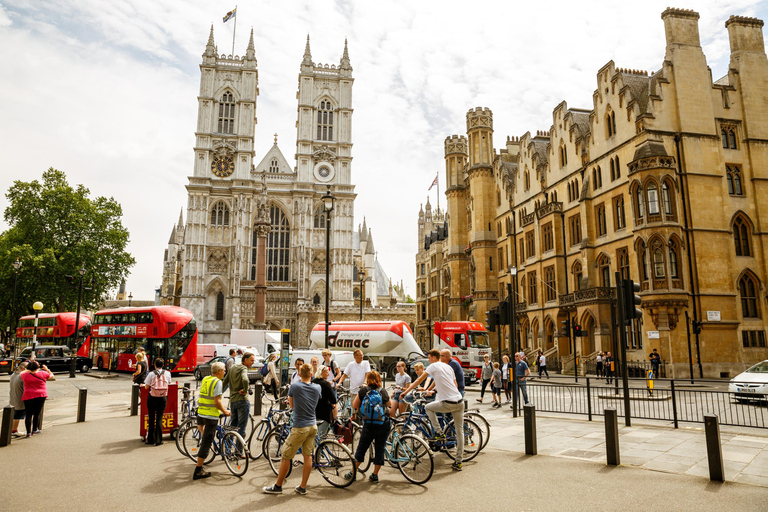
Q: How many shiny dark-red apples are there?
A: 0